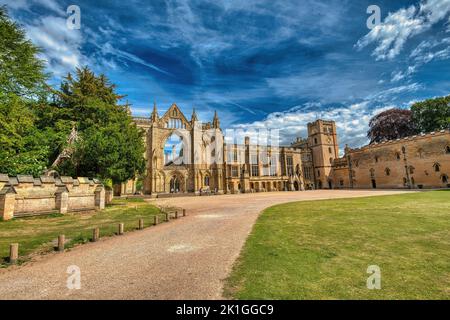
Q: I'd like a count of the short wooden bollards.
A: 9